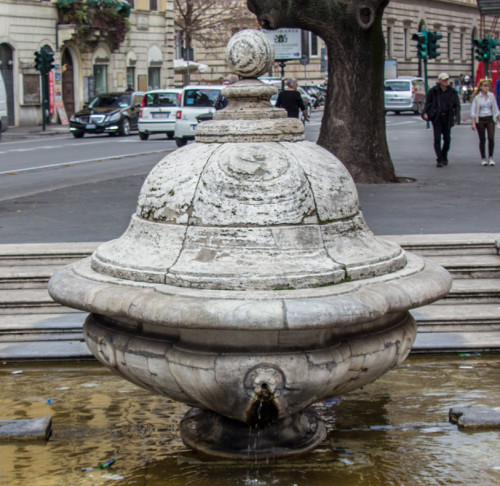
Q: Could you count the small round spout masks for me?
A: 1